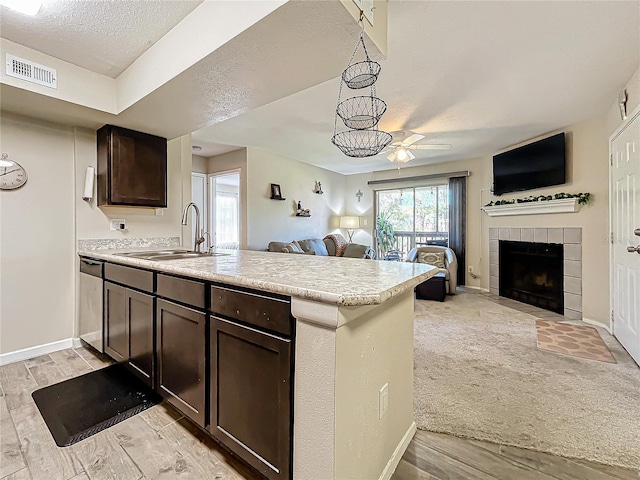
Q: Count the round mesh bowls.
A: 3